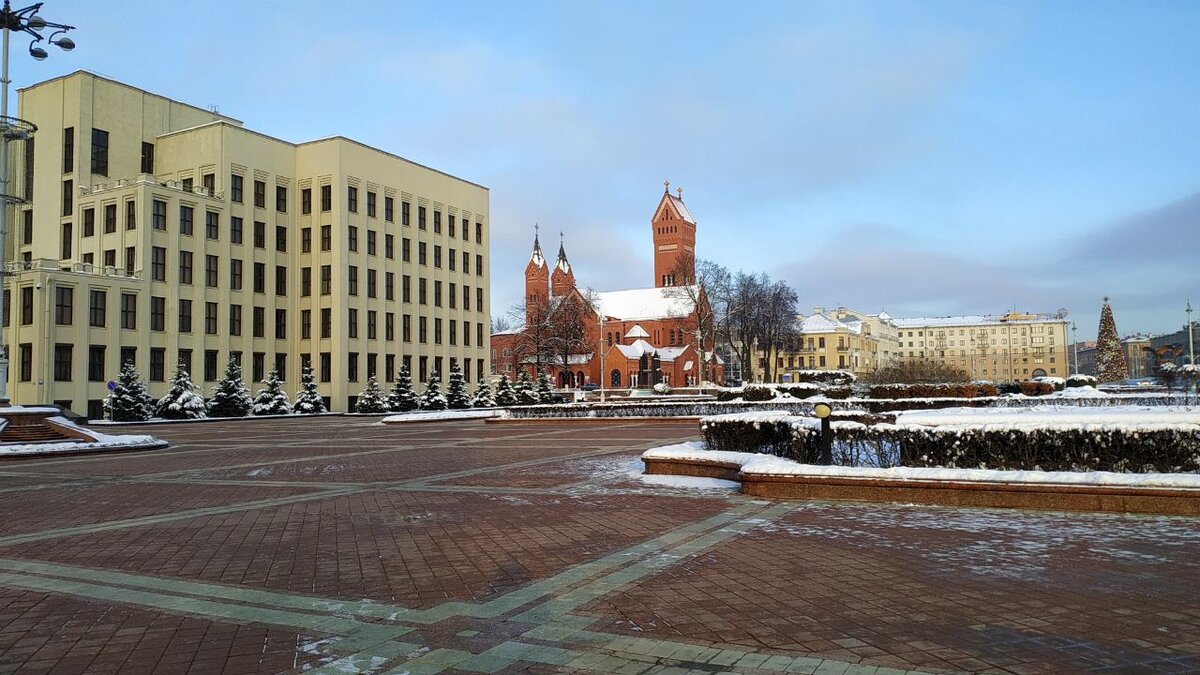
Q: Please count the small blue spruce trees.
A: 13